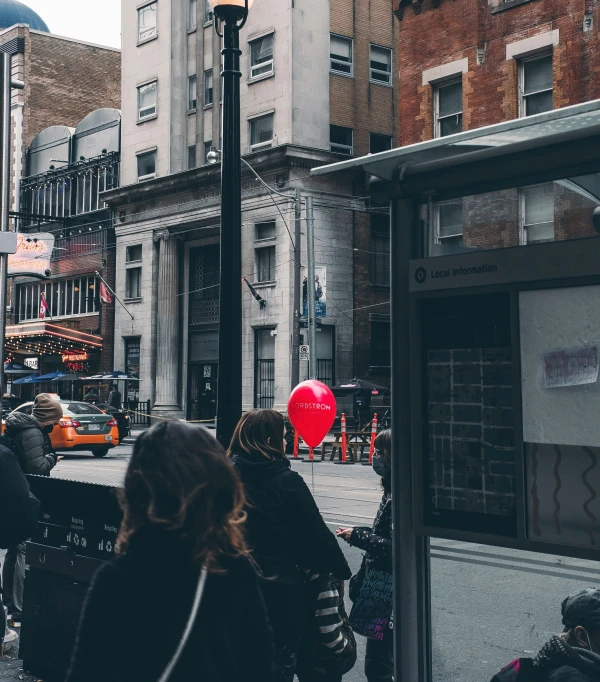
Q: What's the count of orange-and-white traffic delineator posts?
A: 4